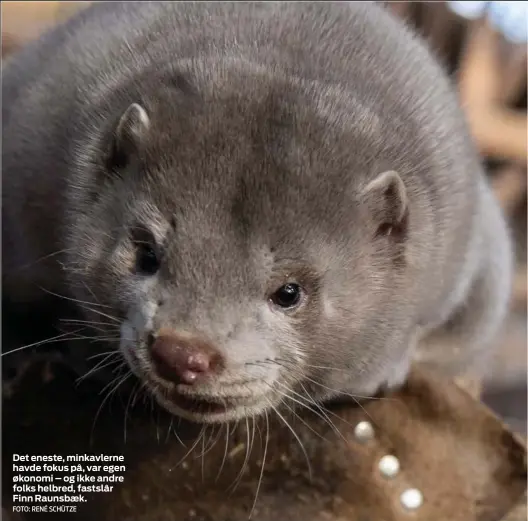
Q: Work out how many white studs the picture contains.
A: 3